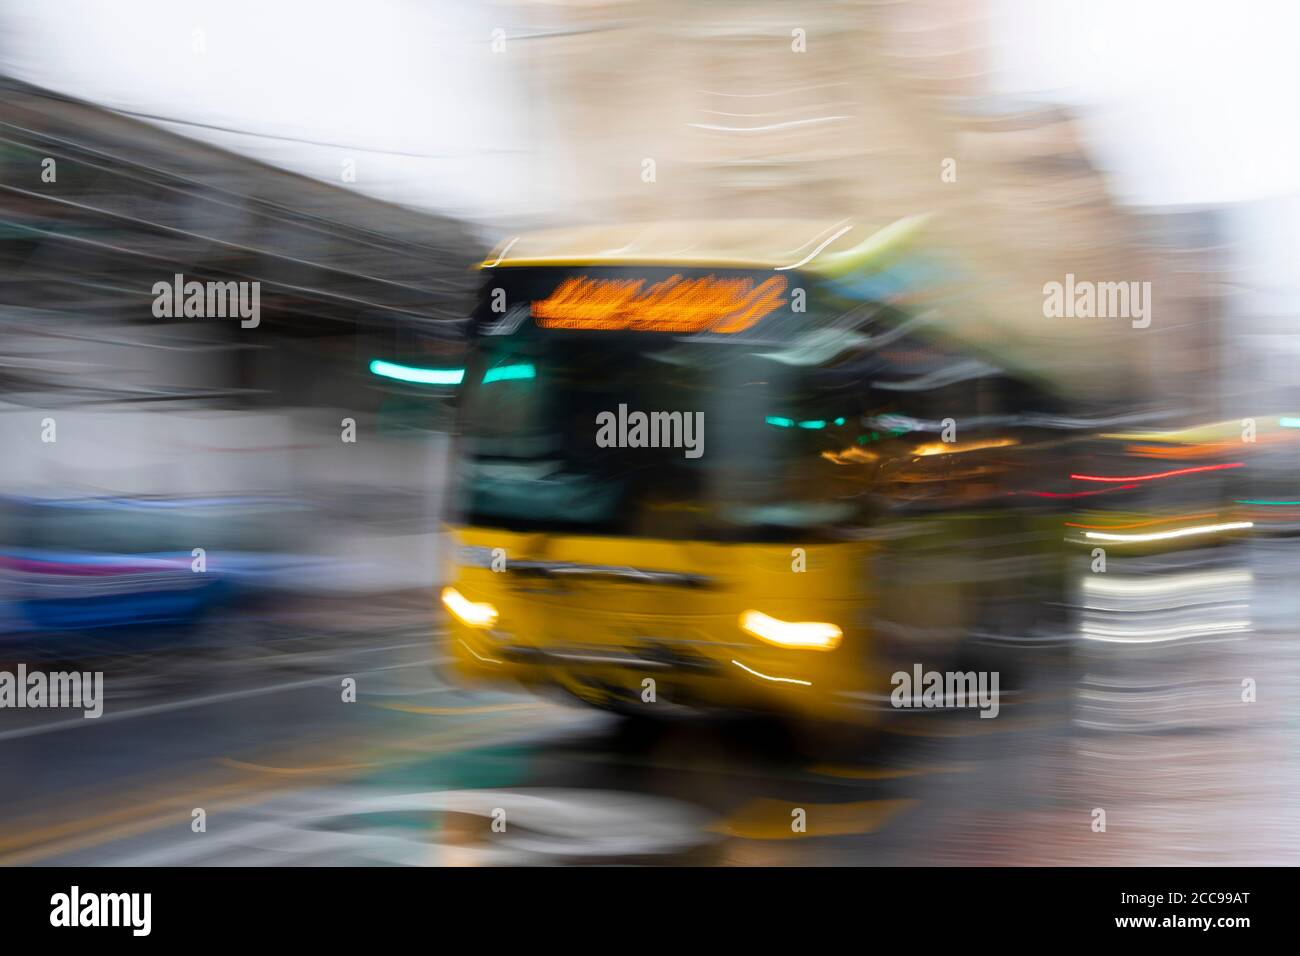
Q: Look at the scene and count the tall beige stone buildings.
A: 1